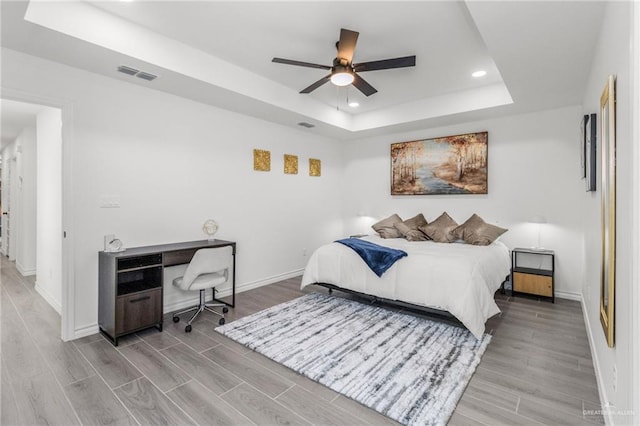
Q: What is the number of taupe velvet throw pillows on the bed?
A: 4